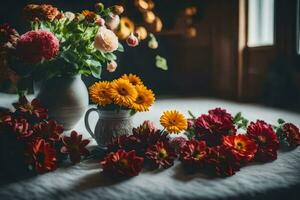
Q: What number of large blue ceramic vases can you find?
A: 0